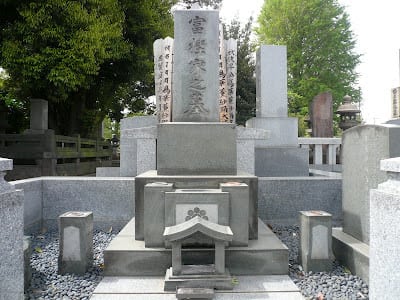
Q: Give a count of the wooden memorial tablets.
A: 4